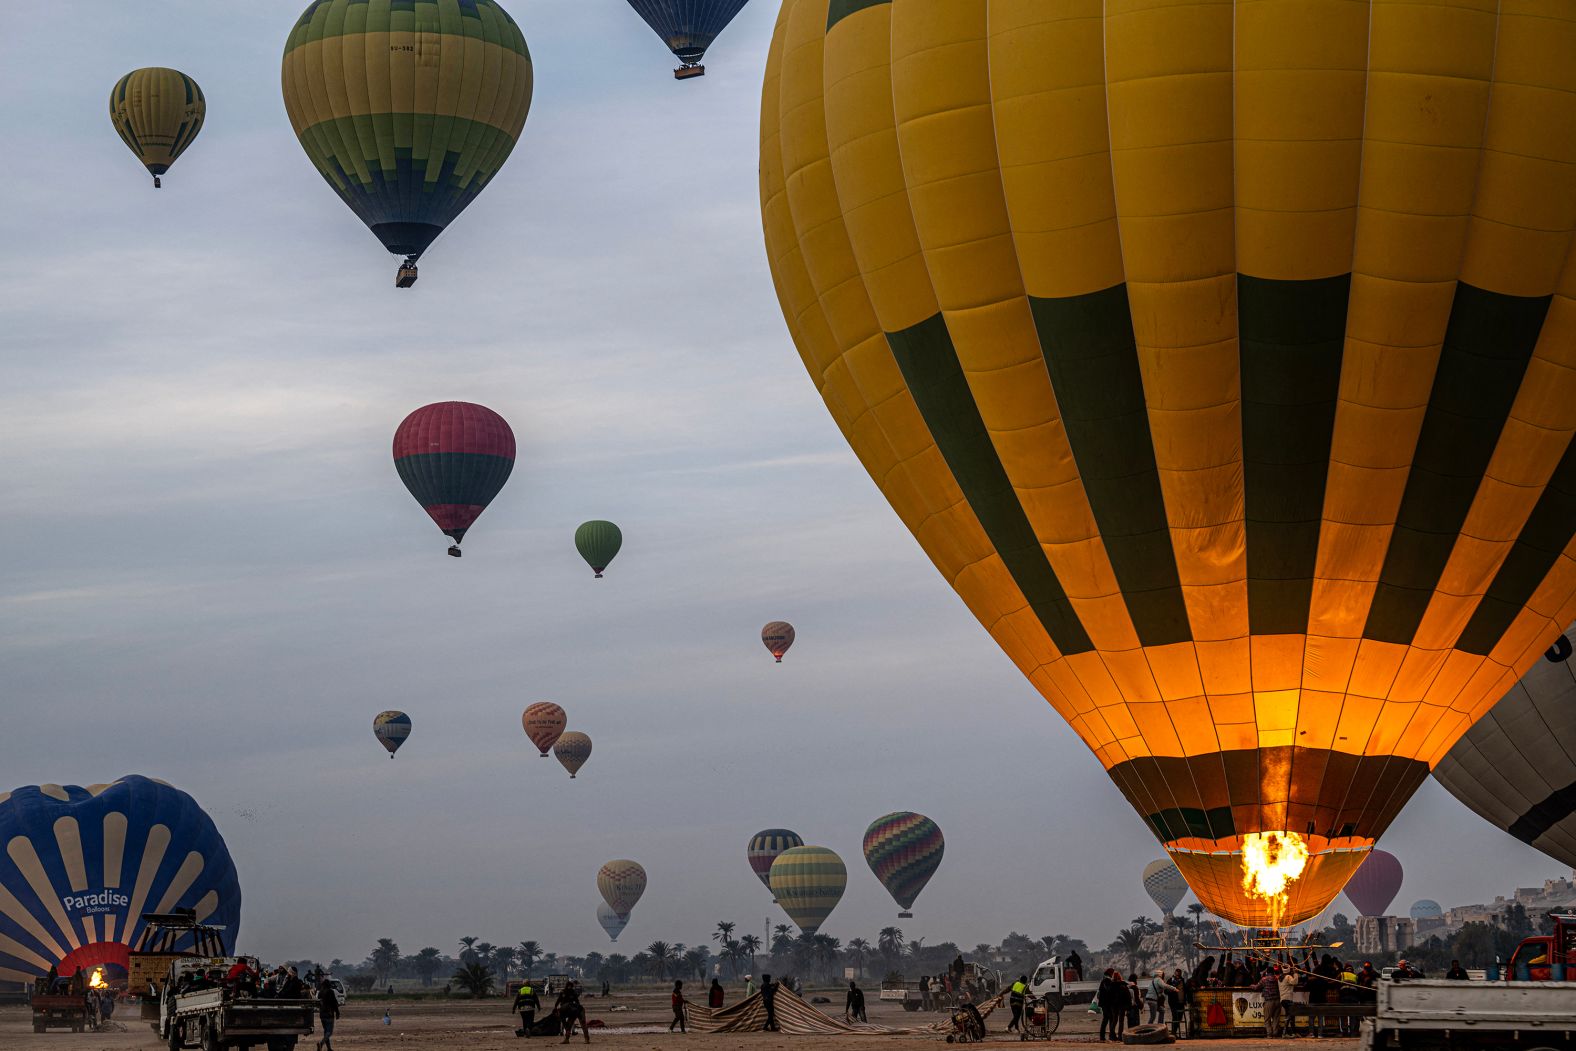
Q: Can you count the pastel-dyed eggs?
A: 0